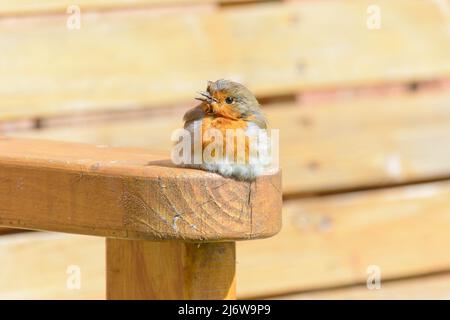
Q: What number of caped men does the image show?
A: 0